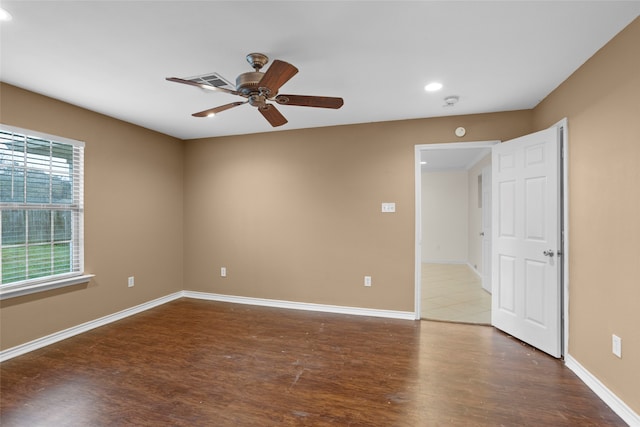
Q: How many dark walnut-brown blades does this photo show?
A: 5